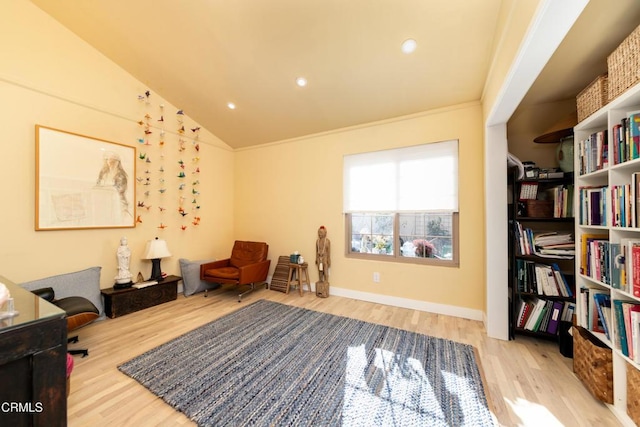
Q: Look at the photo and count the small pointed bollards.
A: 0